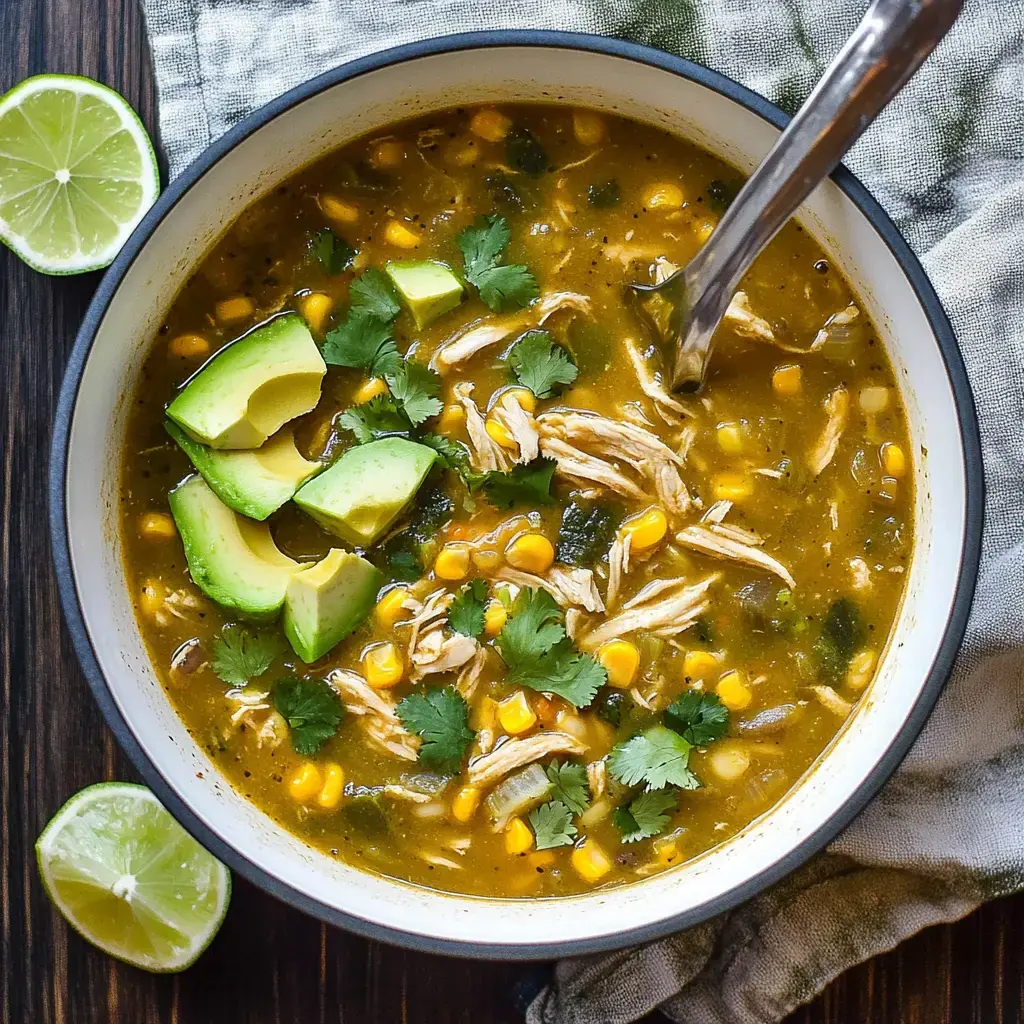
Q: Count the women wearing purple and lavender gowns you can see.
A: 0